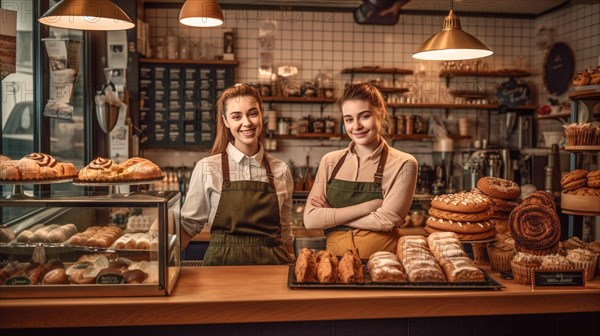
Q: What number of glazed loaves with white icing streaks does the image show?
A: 3